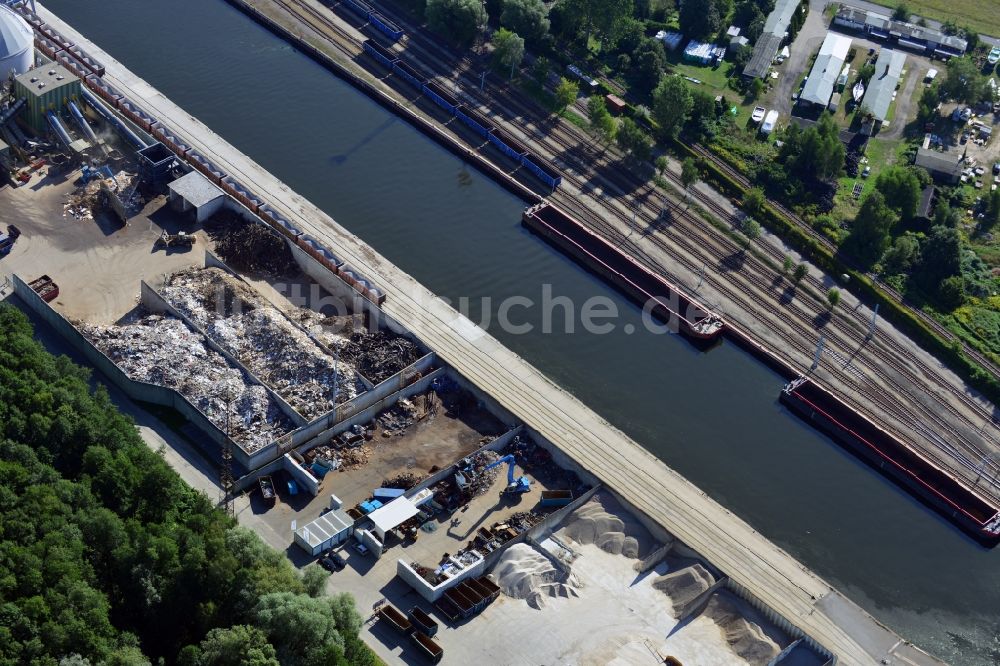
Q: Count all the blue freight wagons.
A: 8